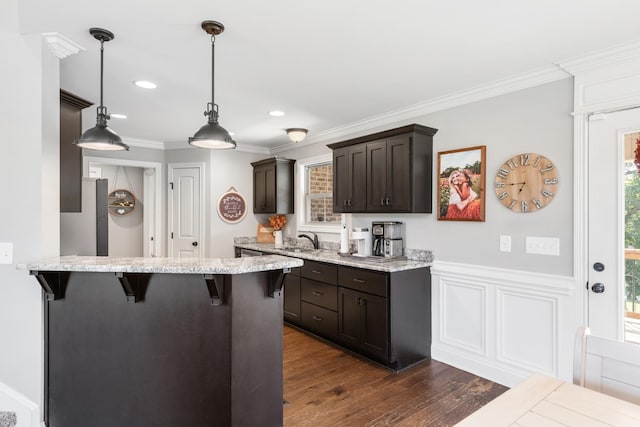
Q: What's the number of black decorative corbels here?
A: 4